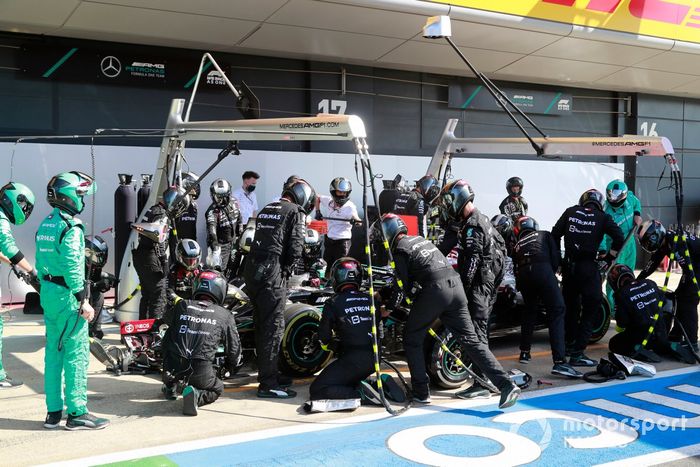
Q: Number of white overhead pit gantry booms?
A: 2